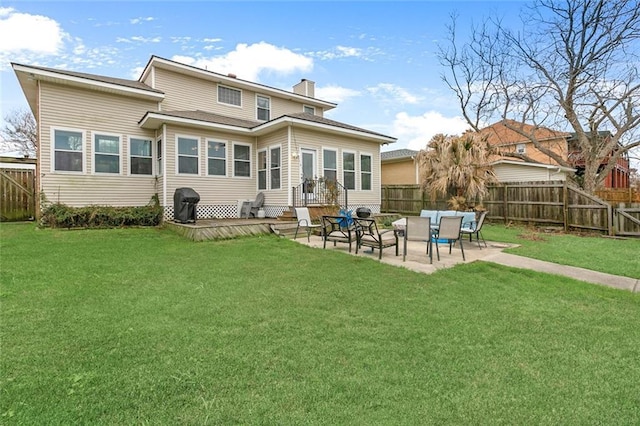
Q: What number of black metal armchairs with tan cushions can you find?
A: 2